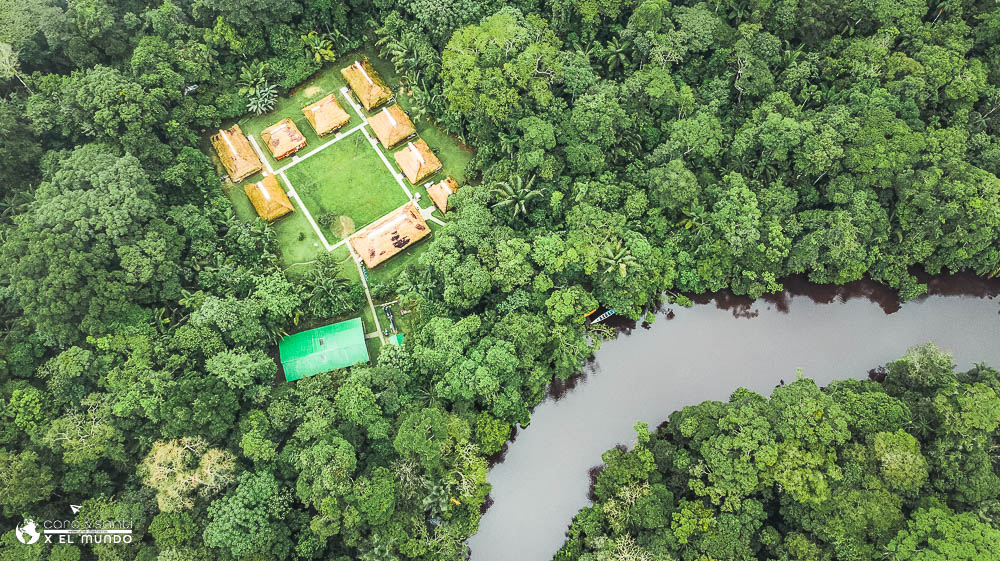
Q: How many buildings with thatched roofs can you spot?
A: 9